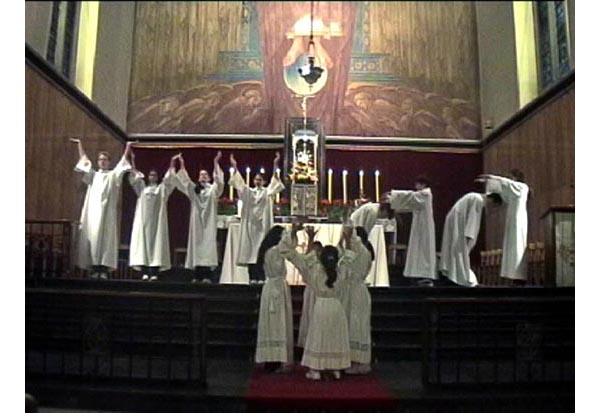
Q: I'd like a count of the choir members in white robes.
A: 12